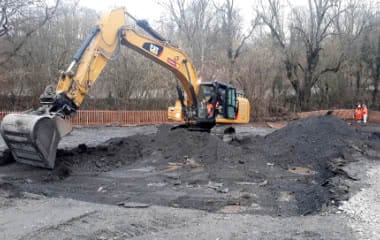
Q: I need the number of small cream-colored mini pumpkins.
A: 0